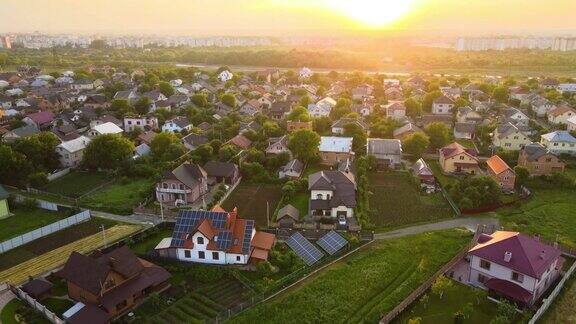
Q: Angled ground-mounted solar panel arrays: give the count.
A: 2